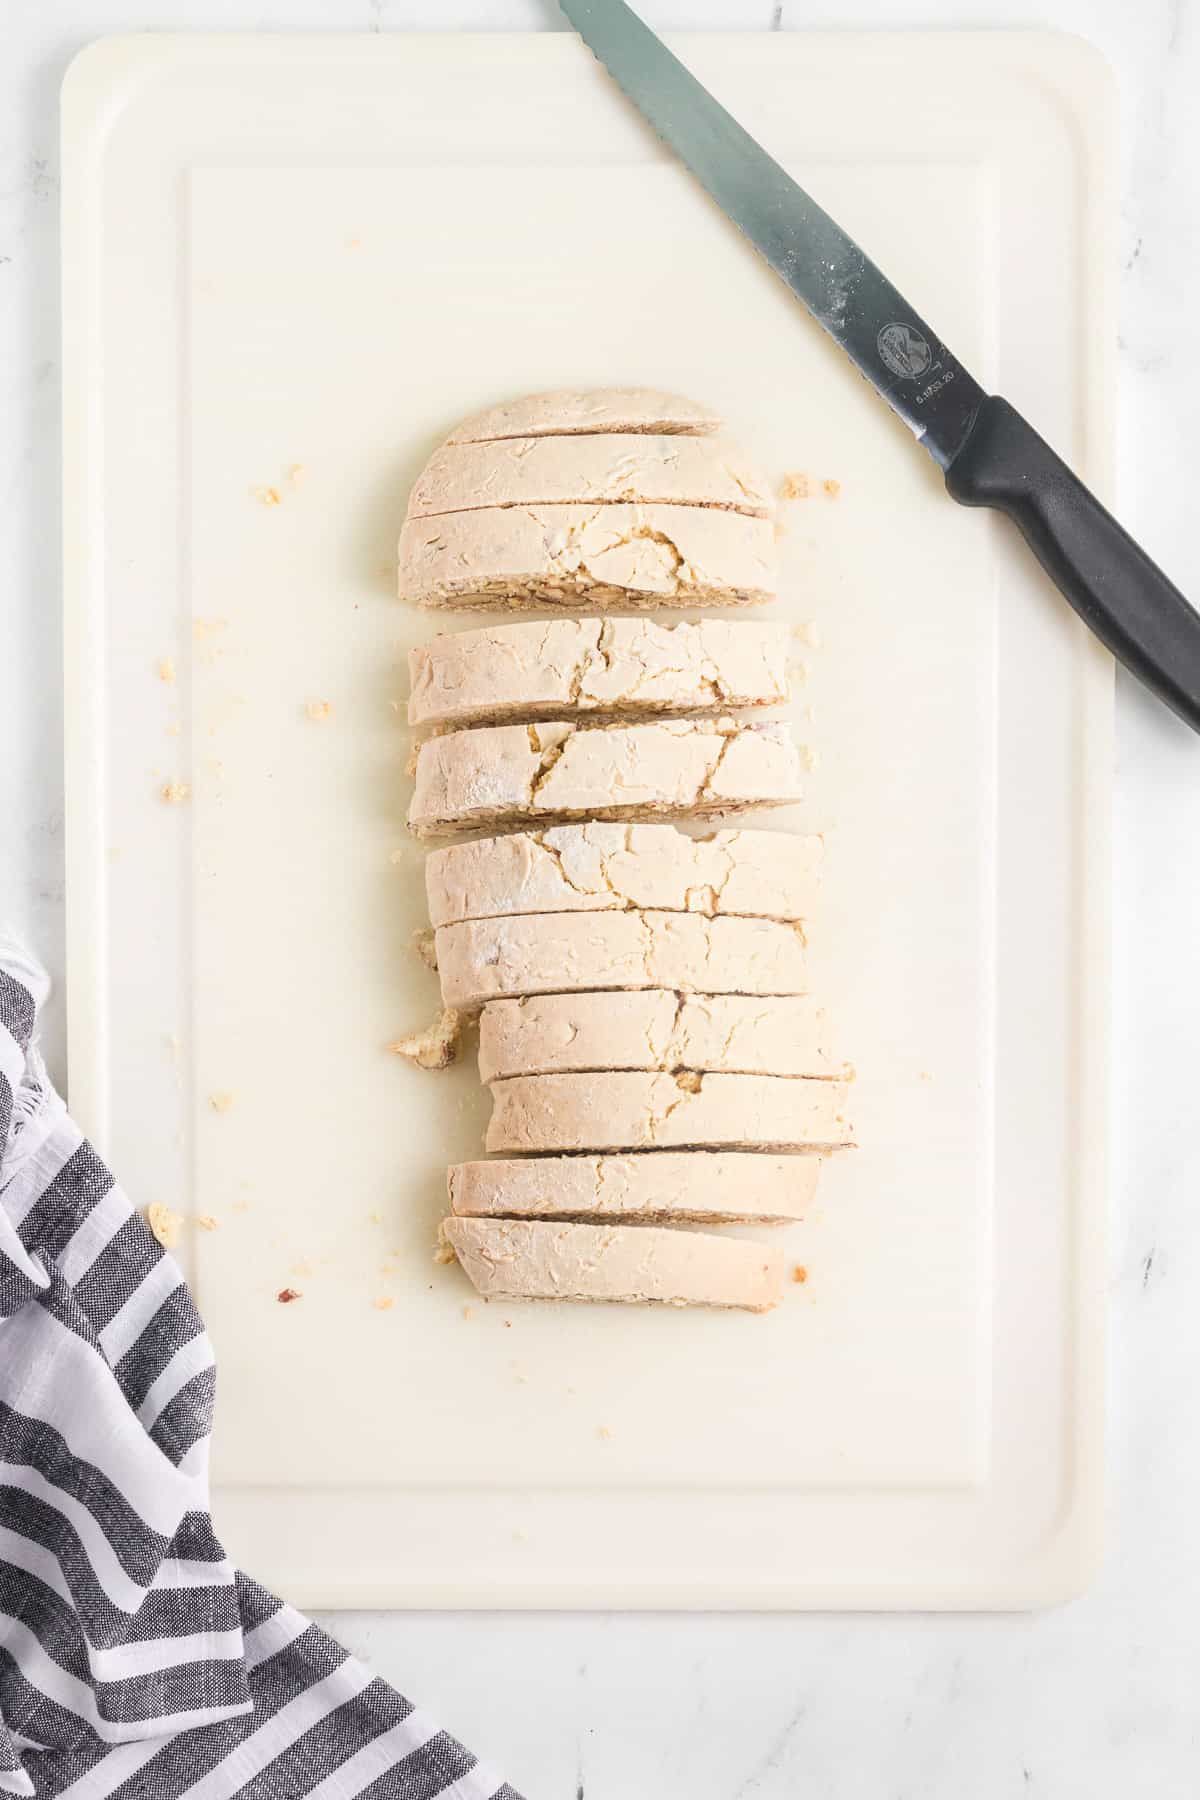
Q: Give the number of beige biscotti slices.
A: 11